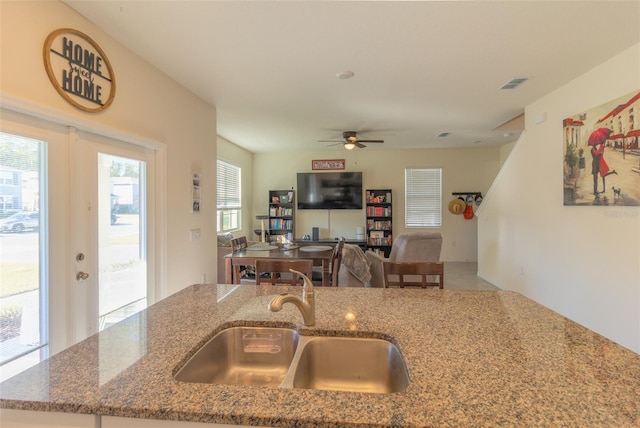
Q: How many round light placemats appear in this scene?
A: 2